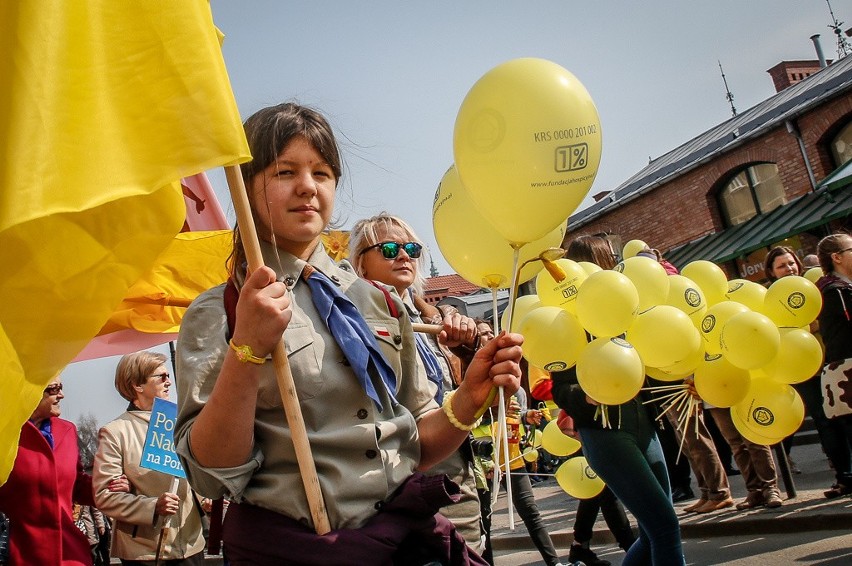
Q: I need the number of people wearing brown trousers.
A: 2